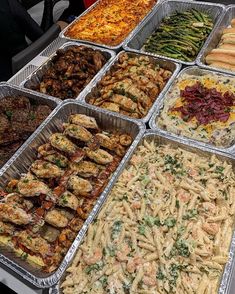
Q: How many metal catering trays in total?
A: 9